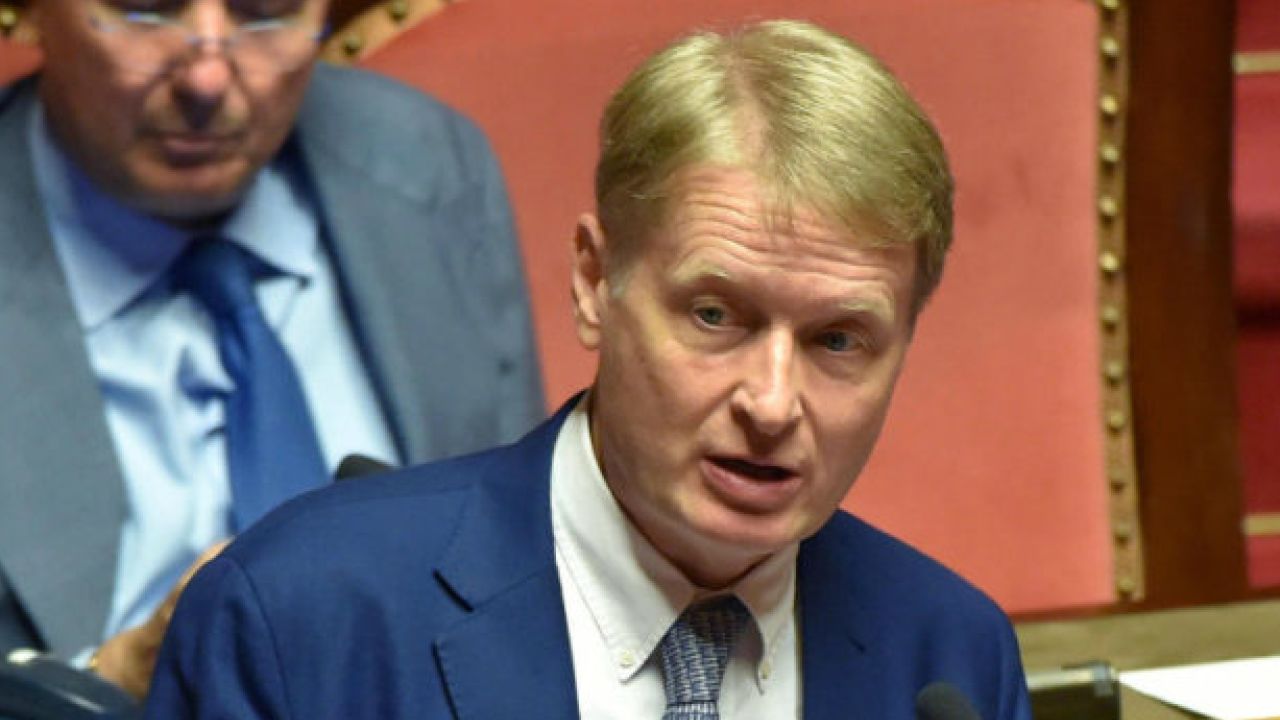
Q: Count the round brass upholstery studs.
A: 15